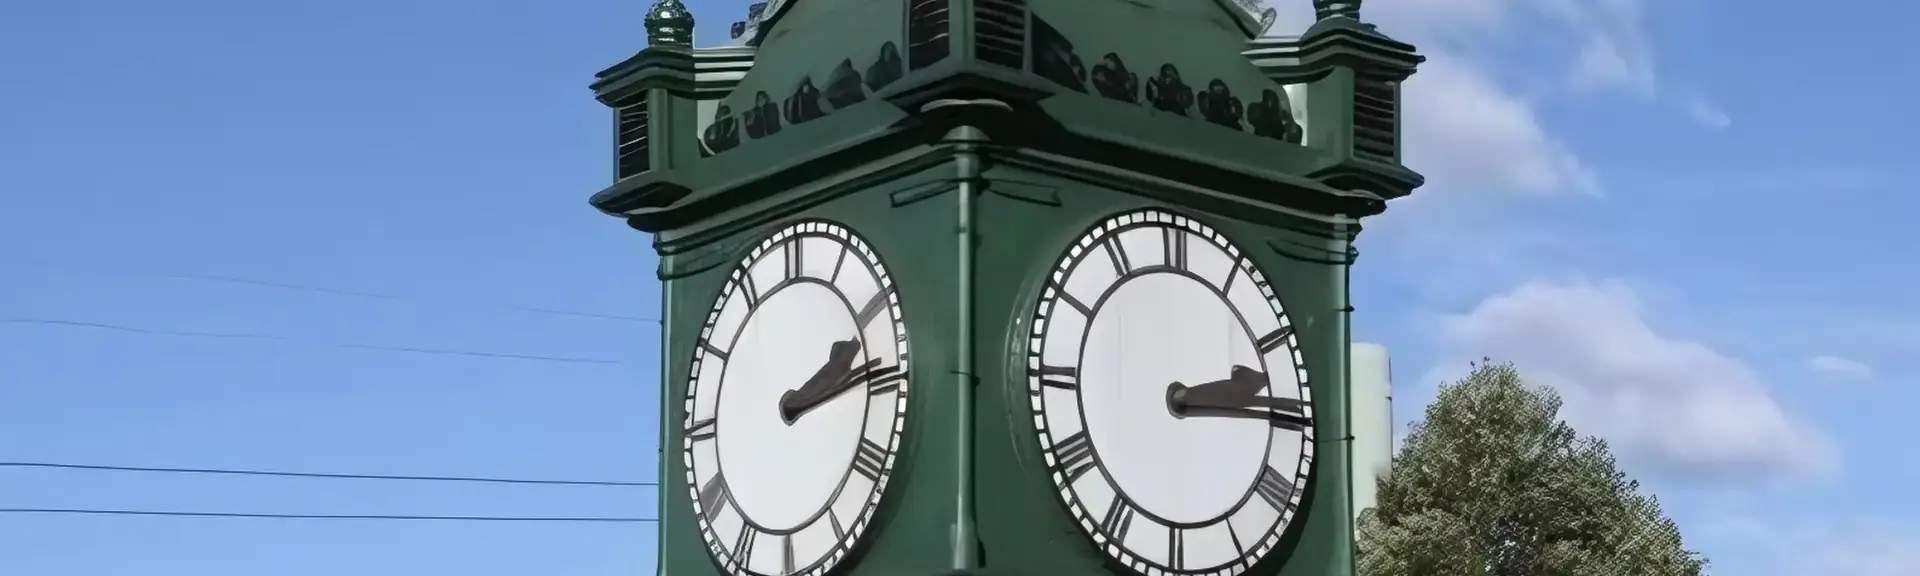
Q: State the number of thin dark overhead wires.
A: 4